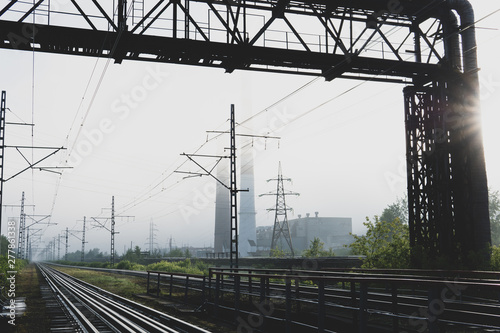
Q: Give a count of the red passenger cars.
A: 0